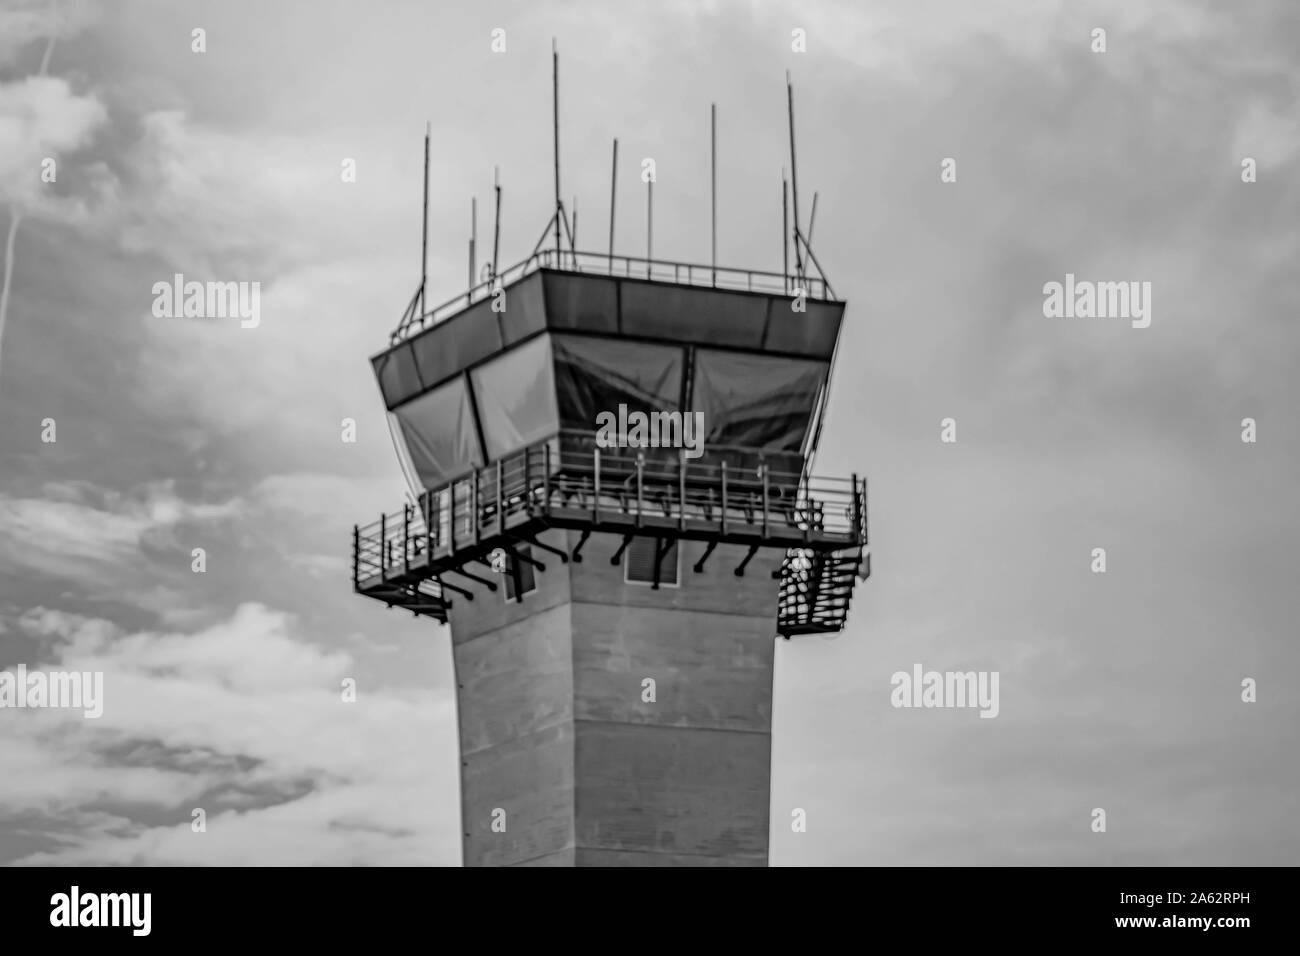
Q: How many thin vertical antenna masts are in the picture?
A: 11